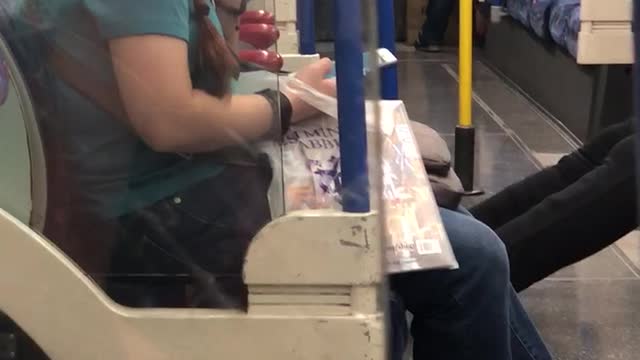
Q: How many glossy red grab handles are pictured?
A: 3